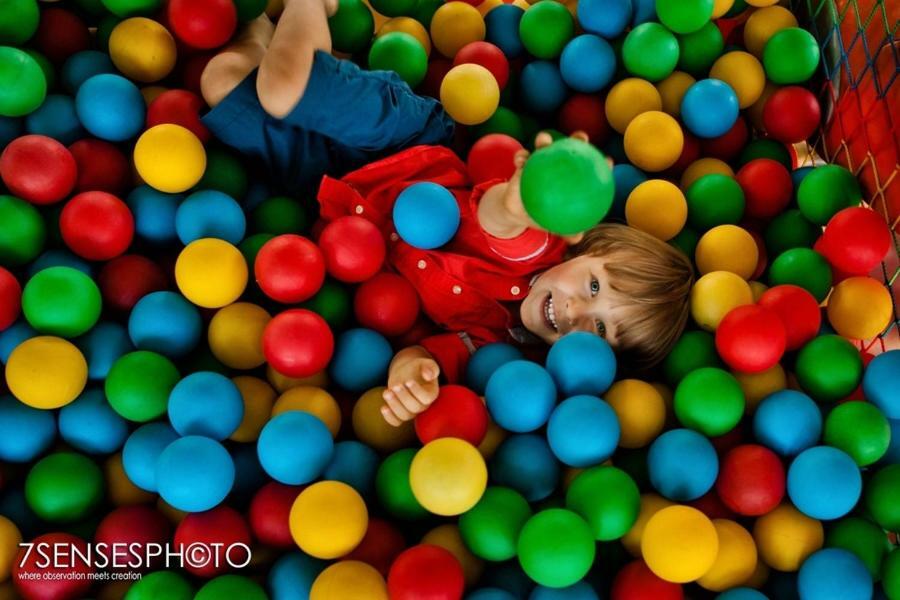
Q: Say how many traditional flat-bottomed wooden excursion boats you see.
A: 0